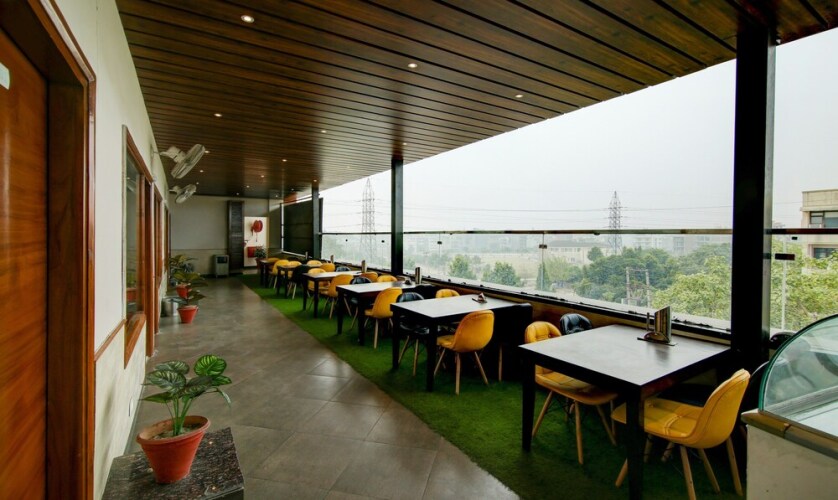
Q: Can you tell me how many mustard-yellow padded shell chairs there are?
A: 14